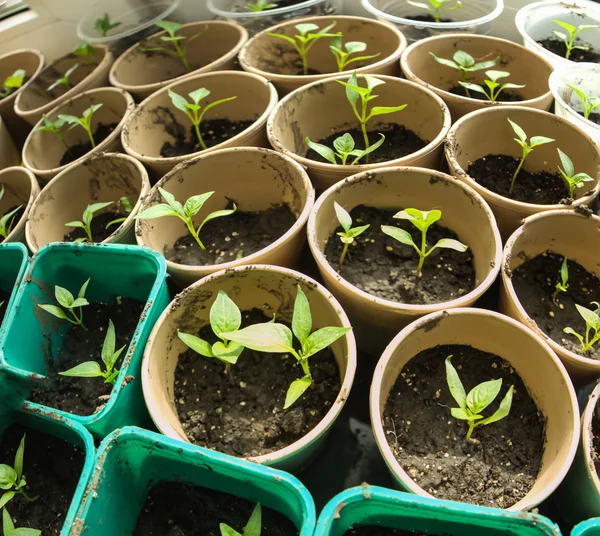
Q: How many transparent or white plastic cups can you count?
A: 5